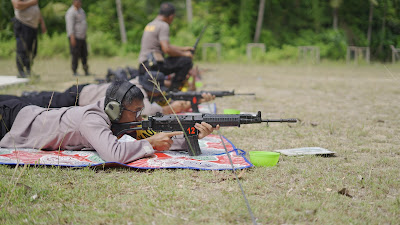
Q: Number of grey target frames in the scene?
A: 5